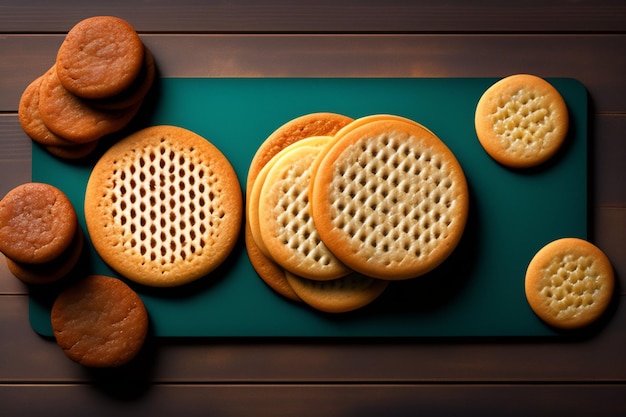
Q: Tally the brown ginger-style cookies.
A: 8